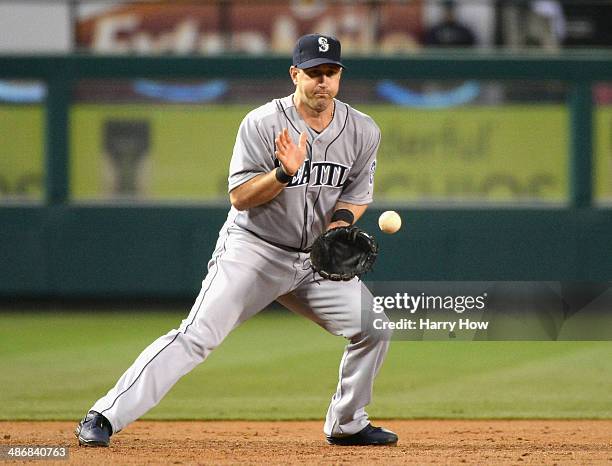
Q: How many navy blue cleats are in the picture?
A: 2